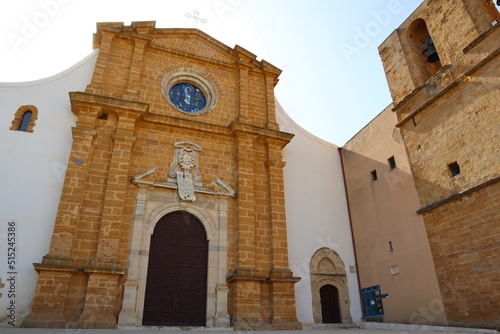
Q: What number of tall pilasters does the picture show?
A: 4